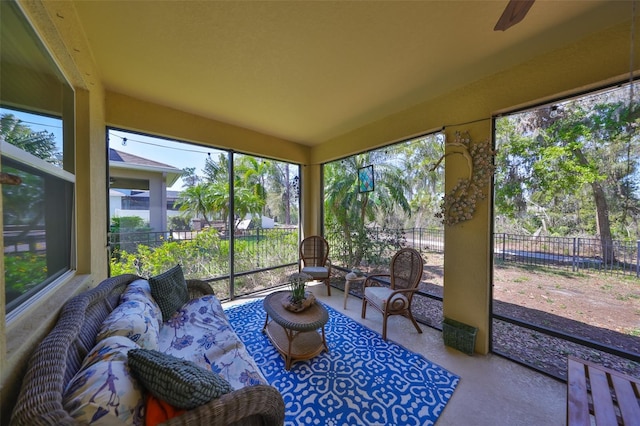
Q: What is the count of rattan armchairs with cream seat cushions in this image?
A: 2